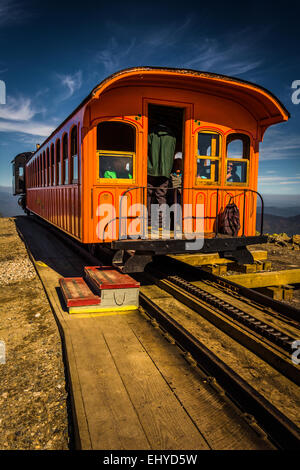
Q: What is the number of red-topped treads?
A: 2